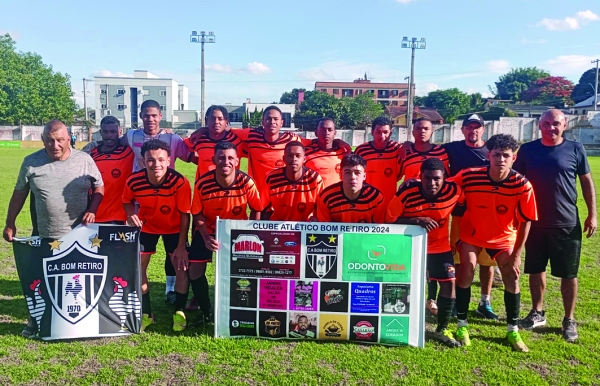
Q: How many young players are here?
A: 13